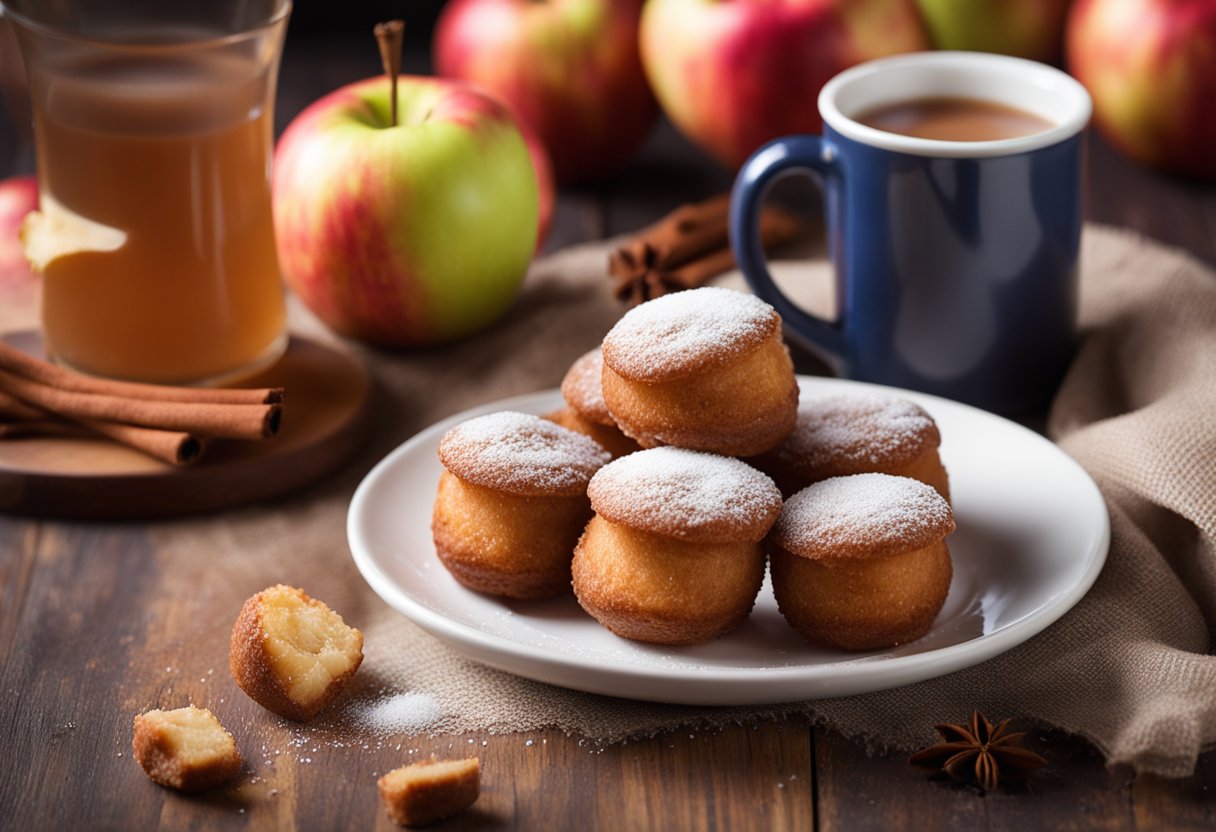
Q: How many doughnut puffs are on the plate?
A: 6